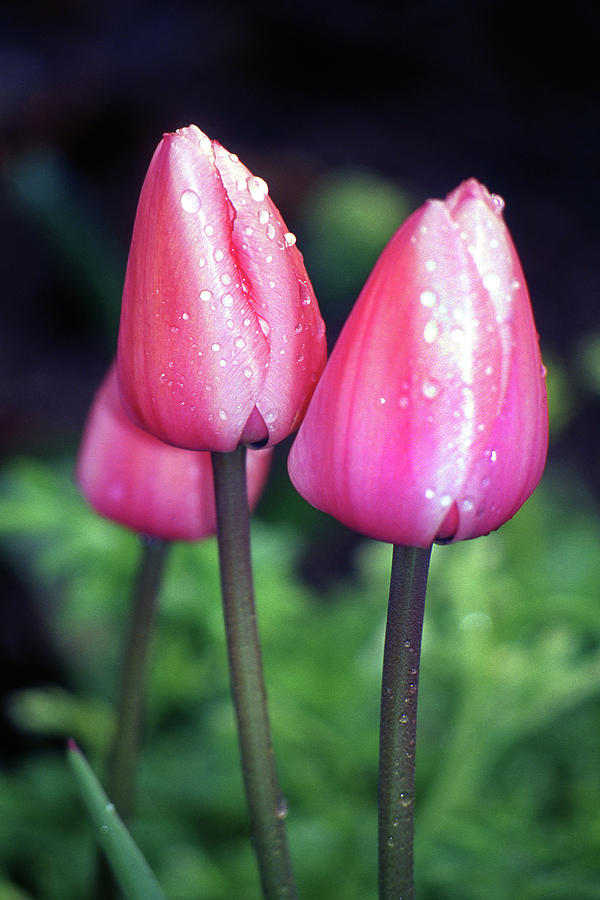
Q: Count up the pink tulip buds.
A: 3